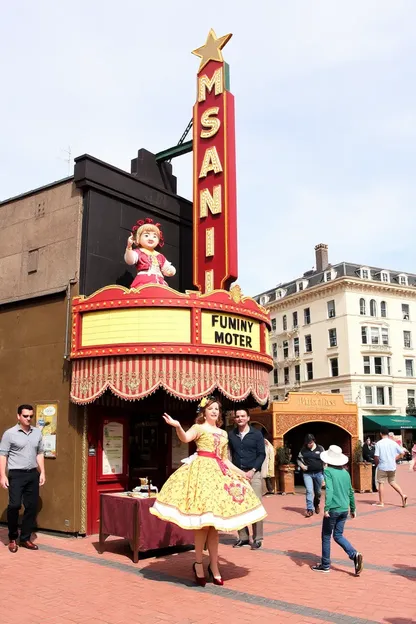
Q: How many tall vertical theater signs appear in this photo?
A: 1